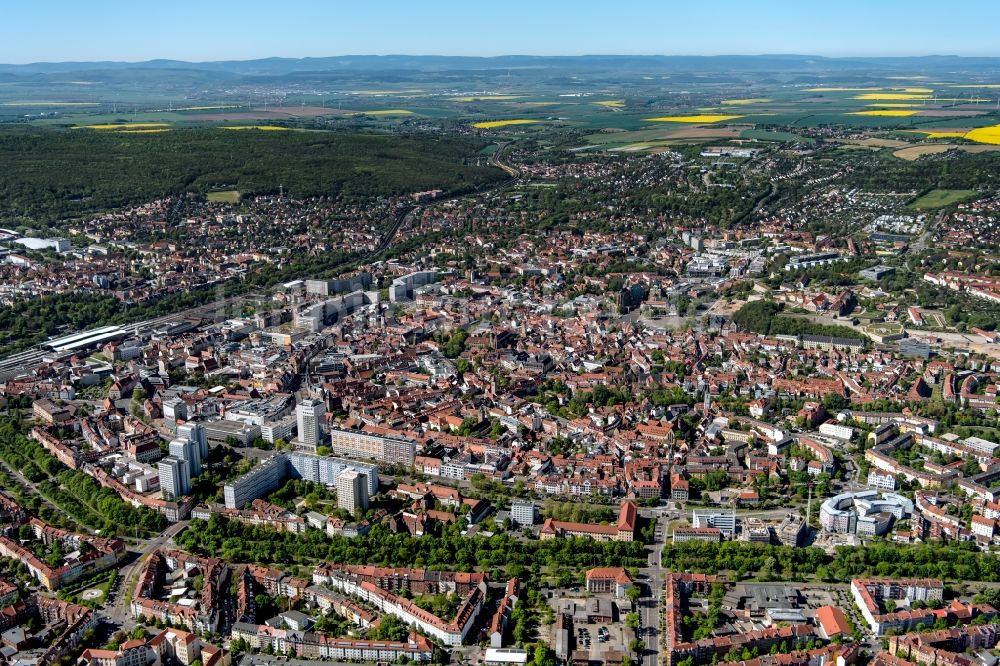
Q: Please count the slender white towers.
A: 5